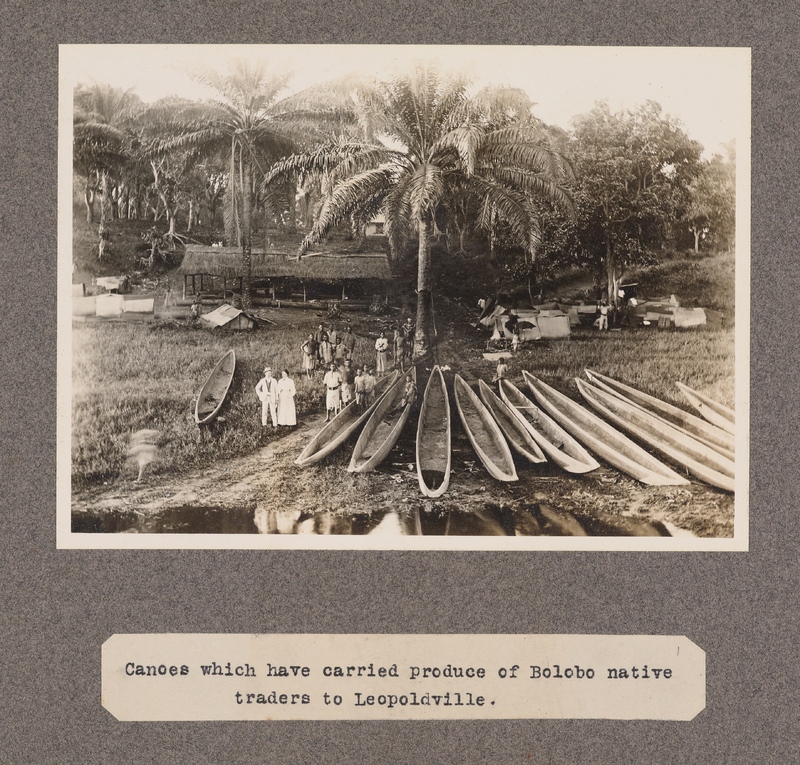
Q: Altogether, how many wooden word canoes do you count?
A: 11